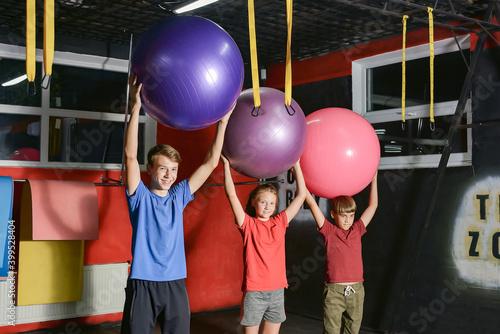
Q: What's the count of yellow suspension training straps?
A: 6